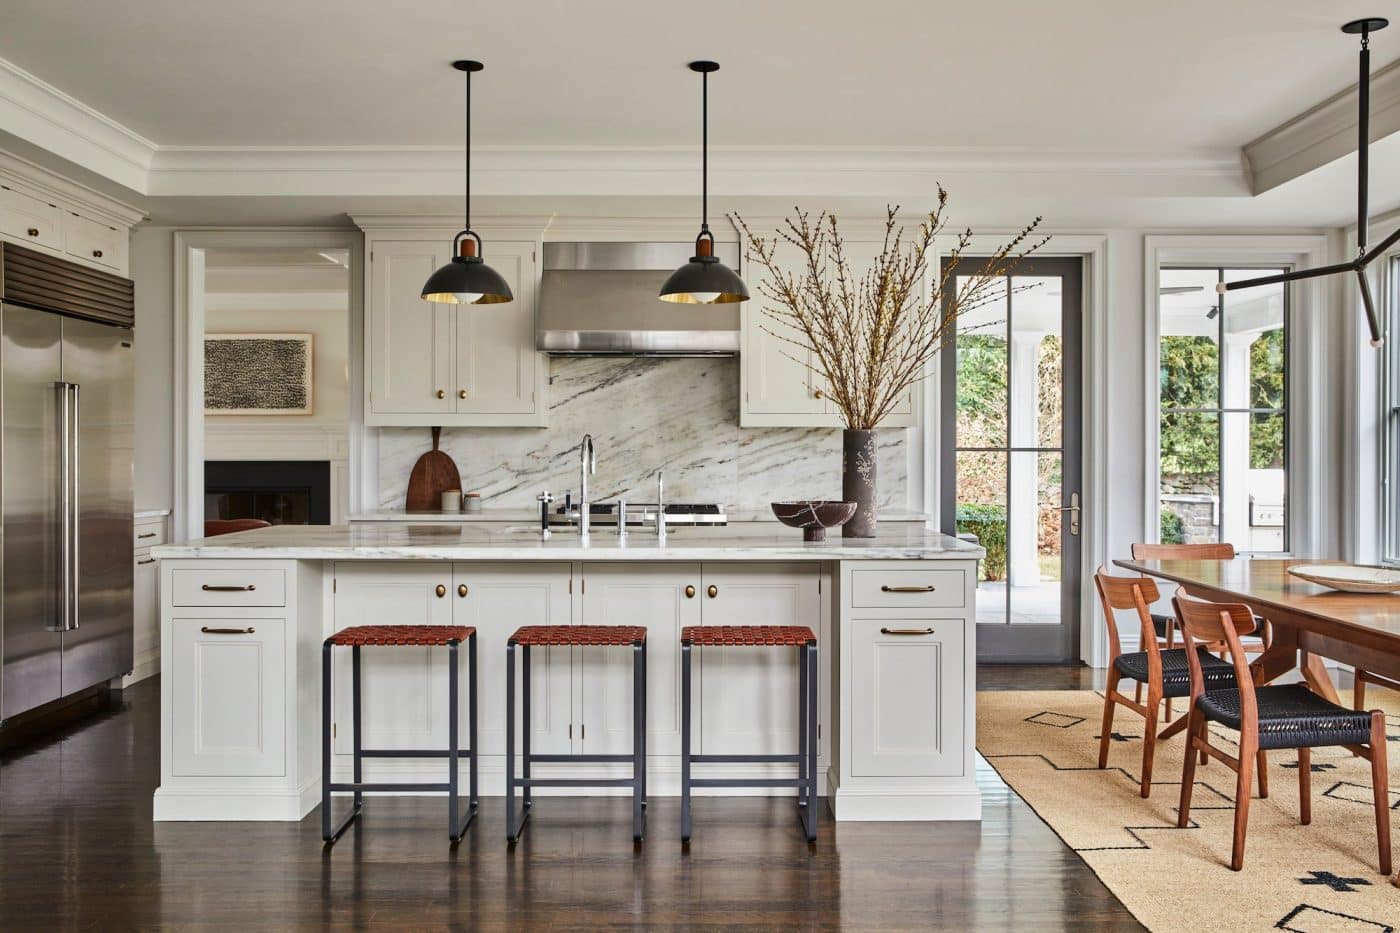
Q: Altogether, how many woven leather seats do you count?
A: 3